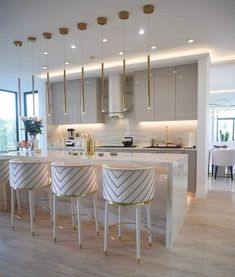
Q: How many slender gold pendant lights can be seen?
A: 8